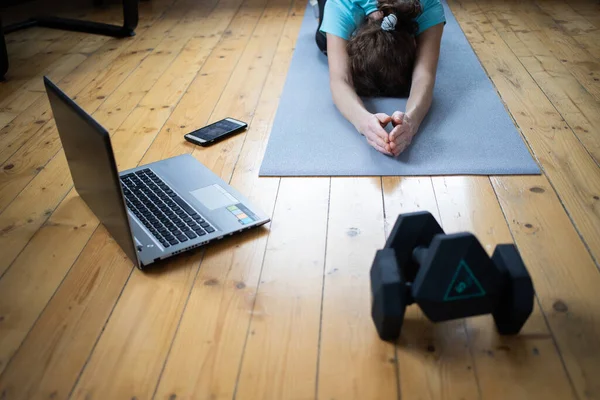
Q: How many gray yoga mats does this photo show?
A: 1